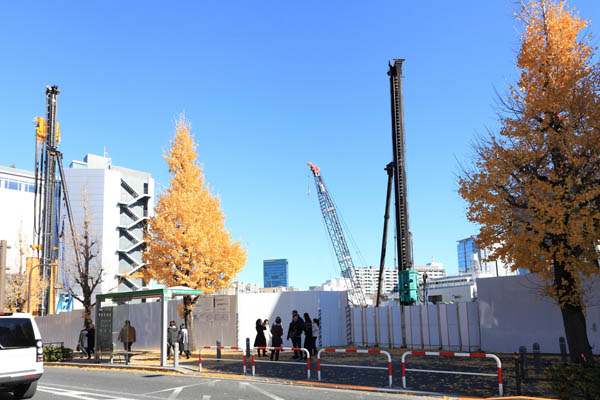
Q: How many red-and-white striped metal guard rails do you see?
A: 4